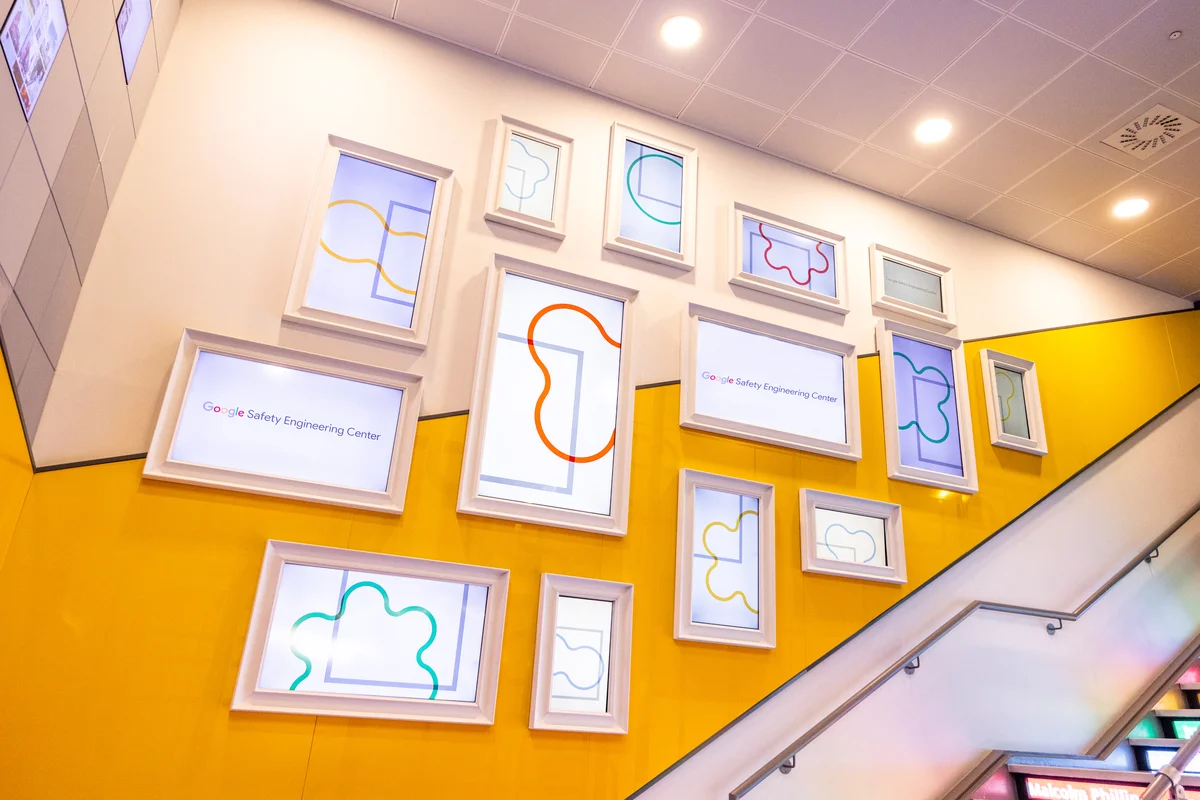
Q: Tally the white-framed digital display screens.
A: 14